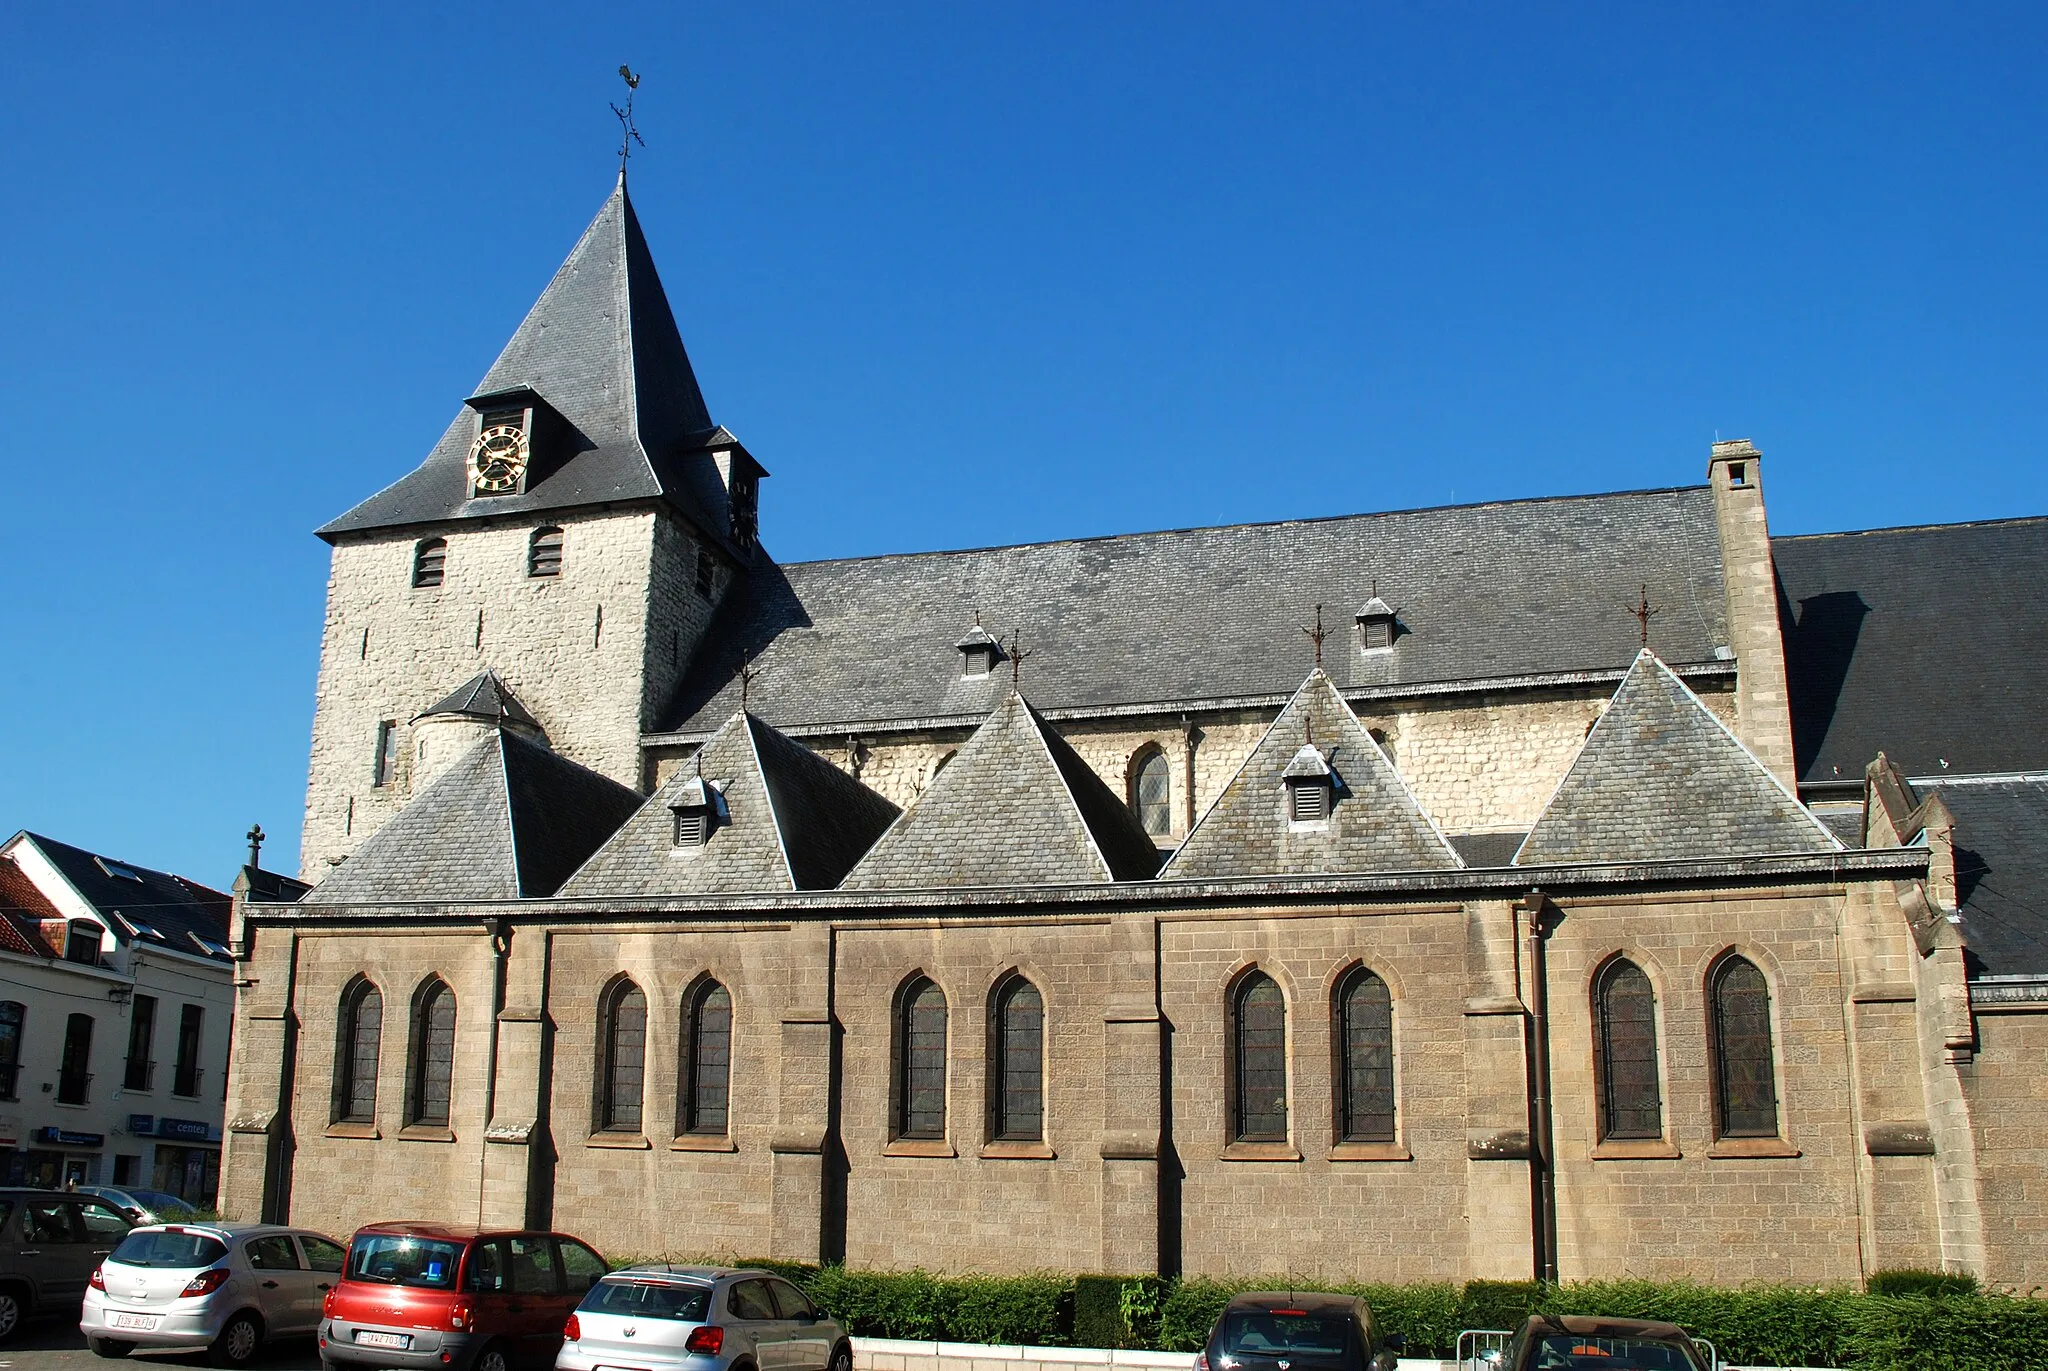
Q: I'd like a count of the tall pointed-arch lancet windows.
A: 10